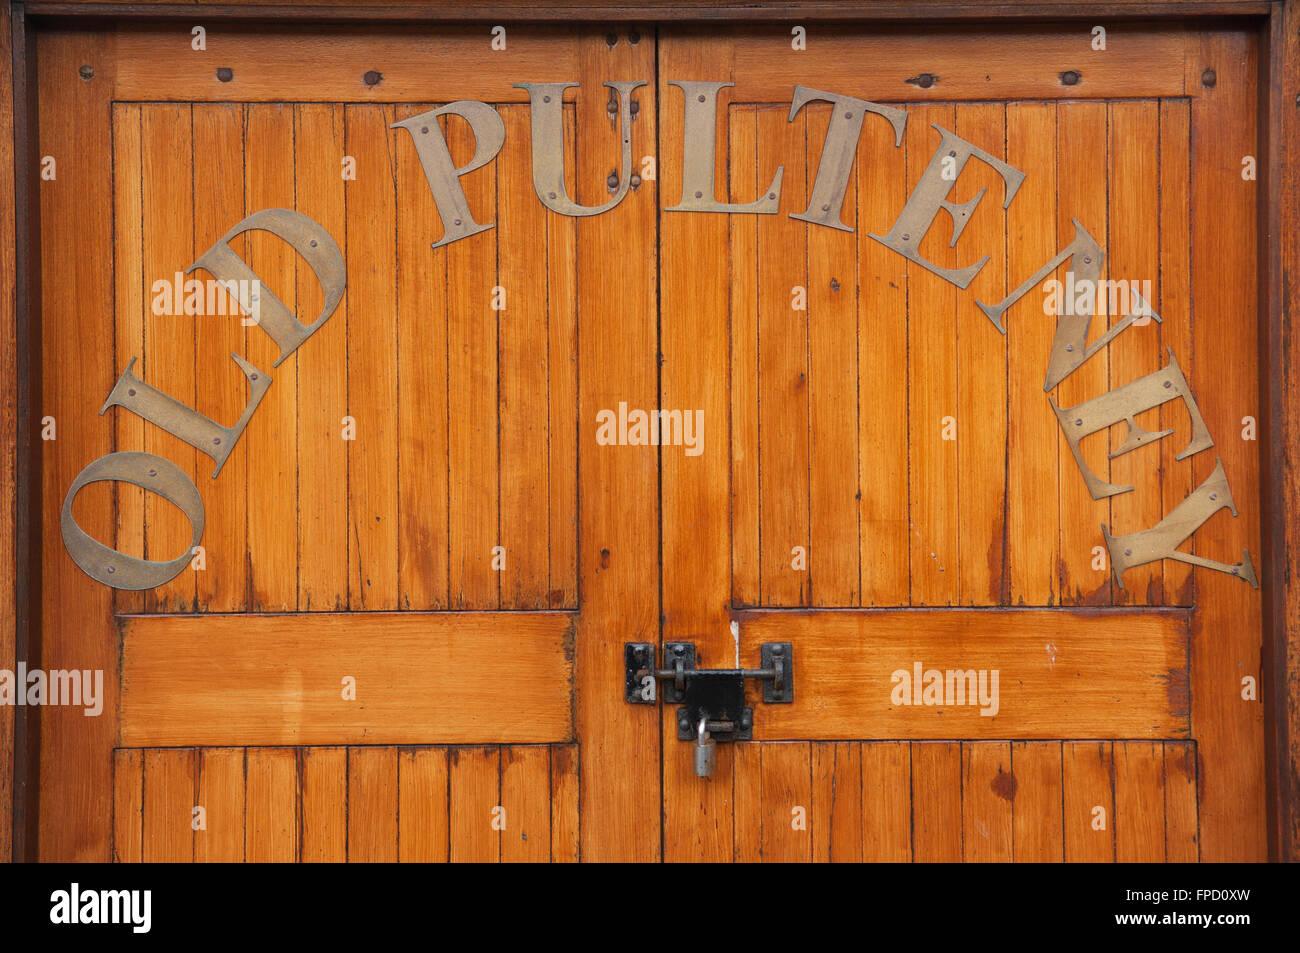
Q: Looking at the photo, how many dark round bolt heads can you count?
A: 12